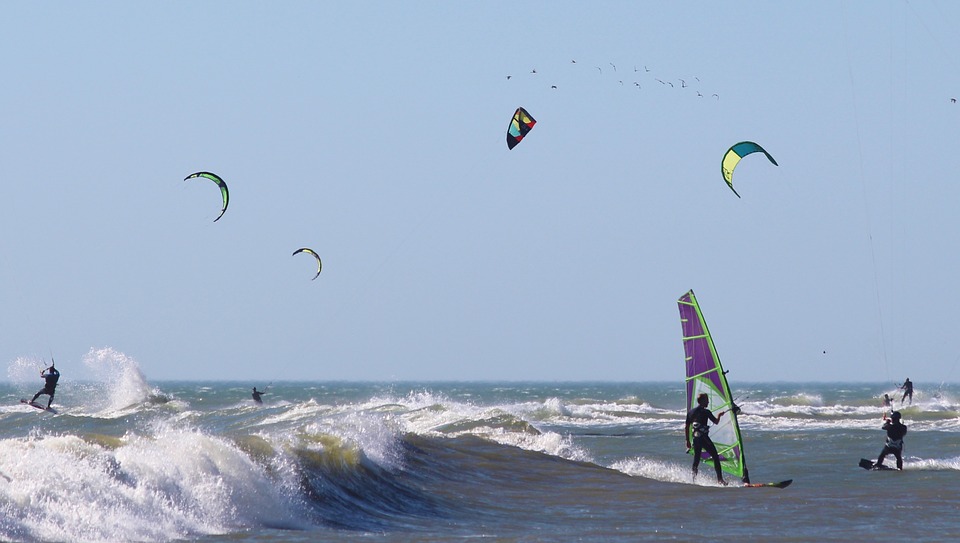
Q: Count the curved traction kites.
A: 4